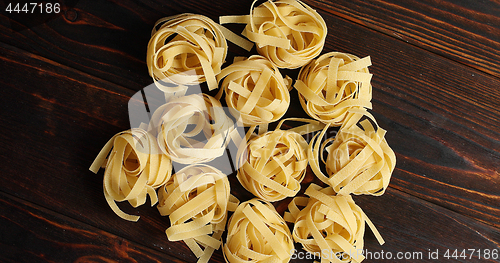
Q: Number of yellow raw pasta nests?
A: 11